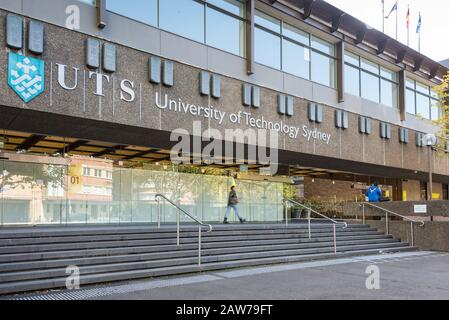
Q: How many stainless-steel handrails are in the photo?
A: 3